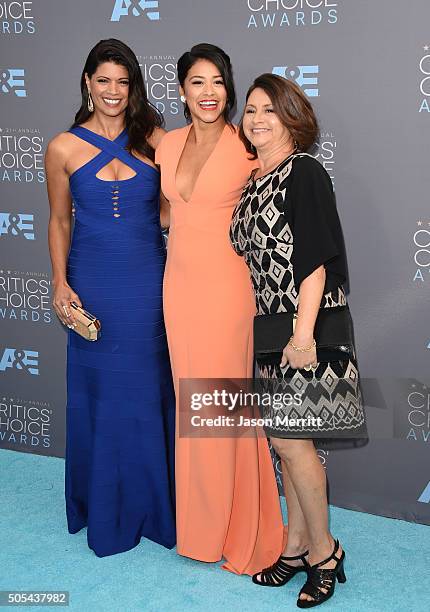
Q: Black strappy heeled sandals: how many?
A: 2